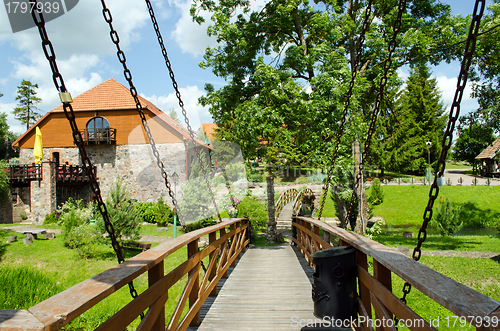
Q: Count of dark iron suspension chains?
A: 6